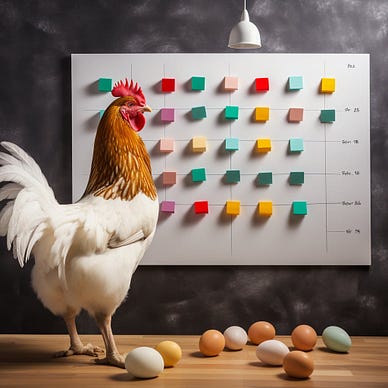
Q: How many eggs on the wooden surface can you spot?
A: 9